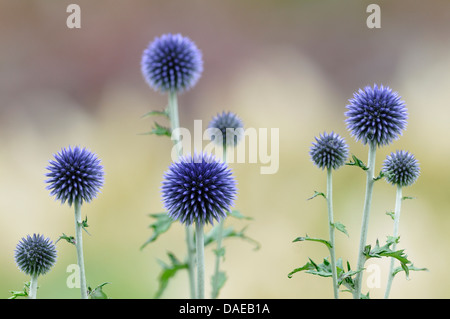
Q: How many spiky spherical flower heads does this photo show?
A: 8